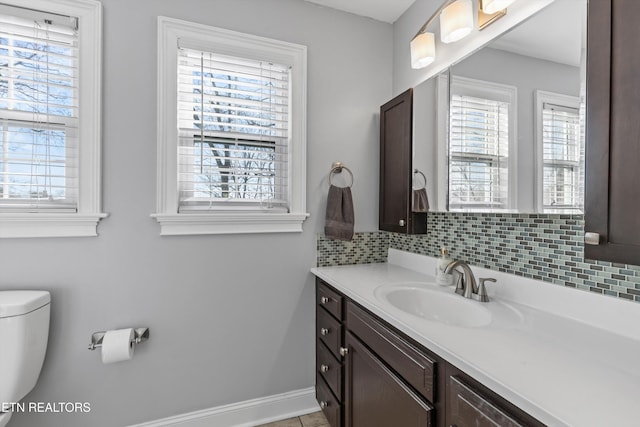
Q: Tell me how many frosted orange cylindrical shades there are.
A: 3